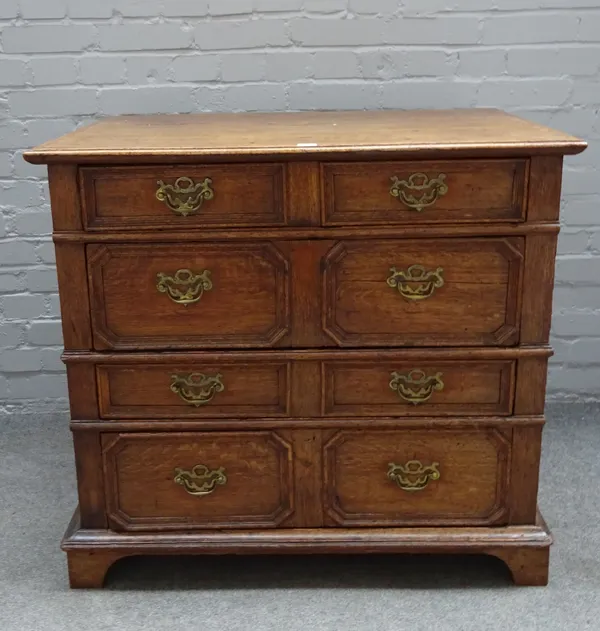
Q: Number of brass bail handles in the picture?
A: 8